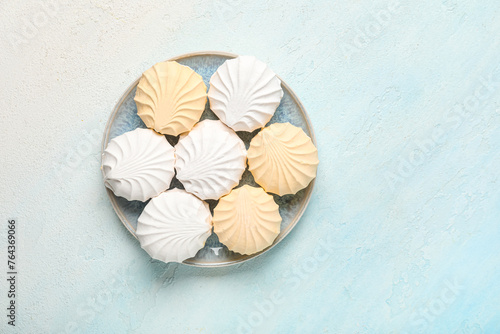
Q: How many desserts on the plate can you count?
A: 7